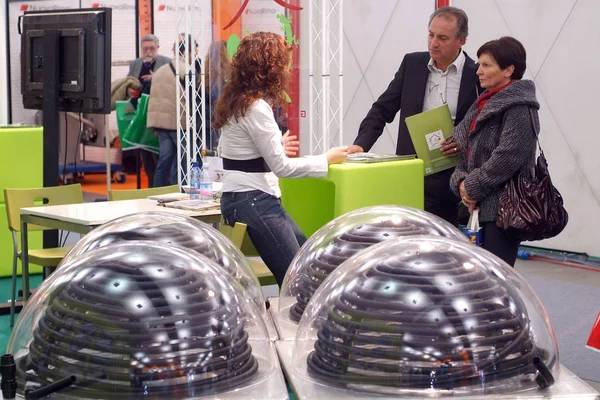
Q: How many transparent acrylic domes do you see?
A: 4